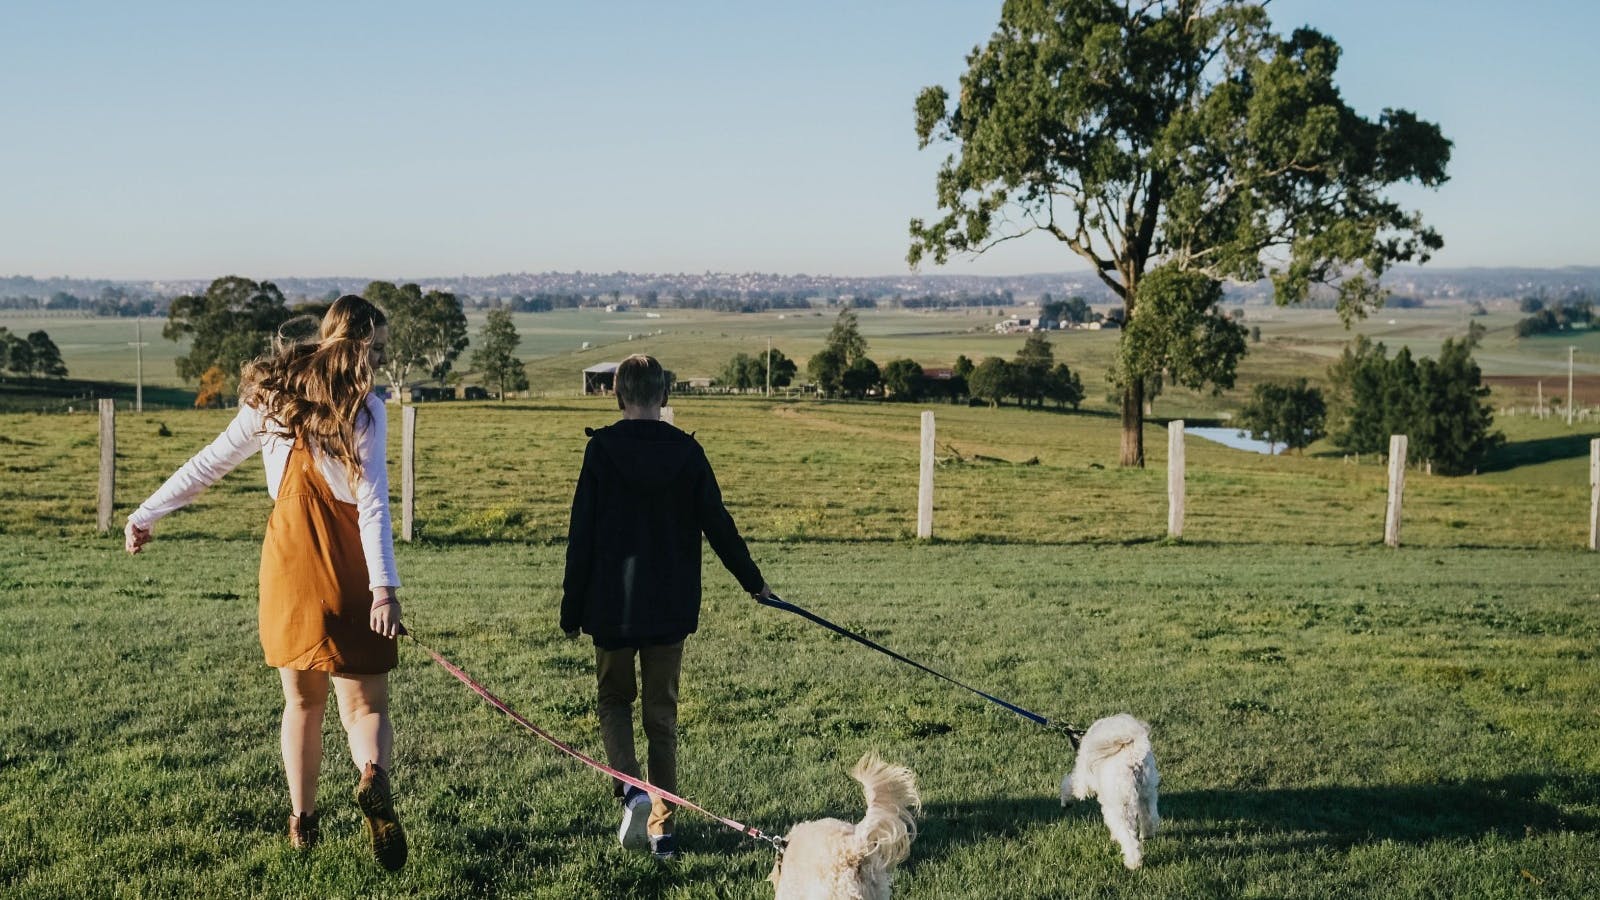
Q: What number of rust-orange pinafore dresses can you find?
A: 1